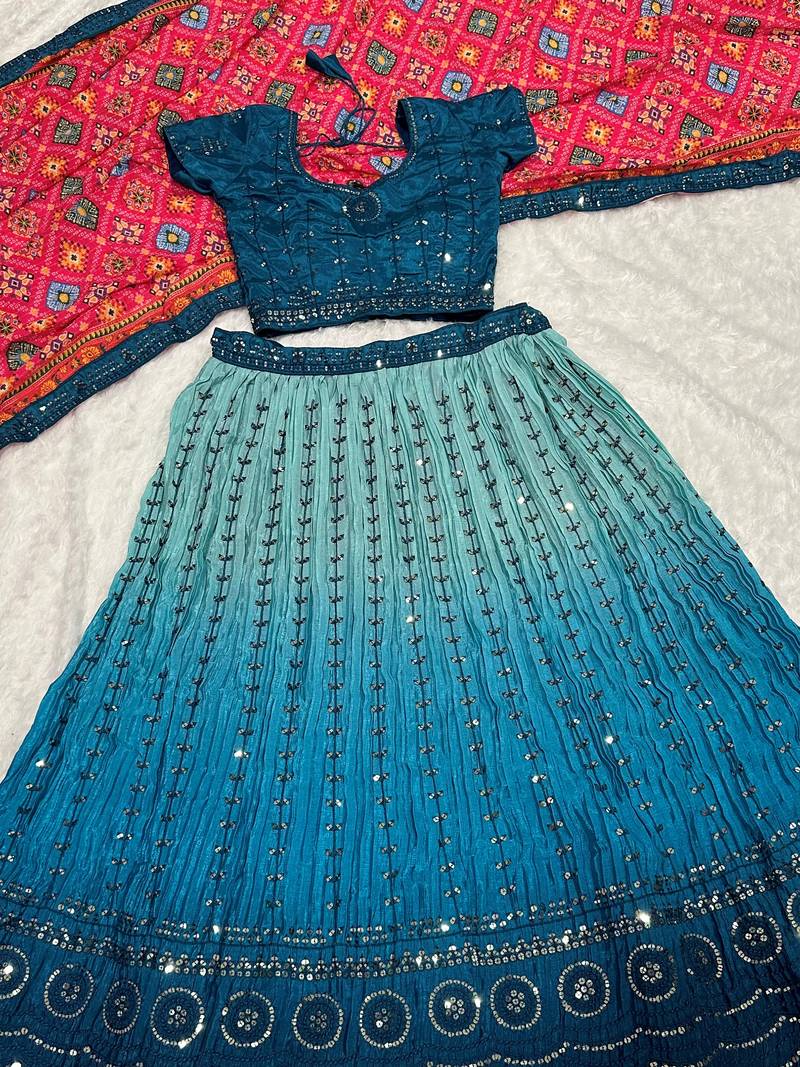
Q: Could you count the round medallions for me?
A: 15